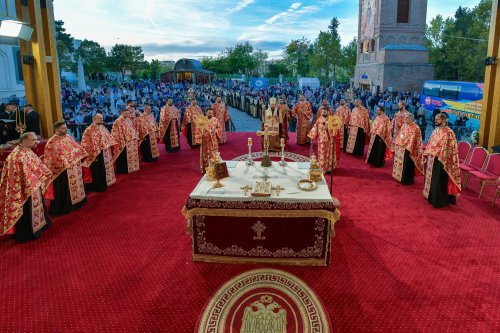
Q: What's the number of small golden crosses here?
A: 2